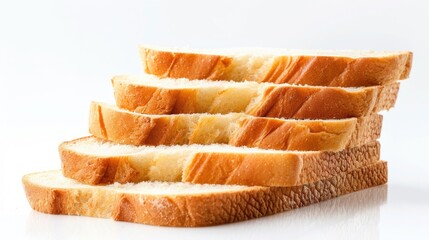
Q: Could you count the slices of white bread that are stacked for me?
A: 5